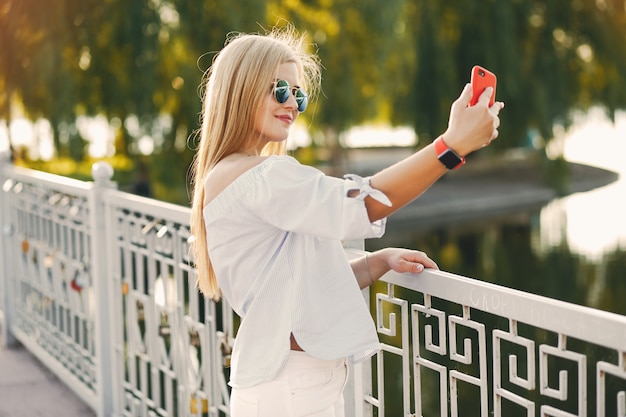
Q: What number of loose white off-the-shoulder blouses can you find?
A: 1